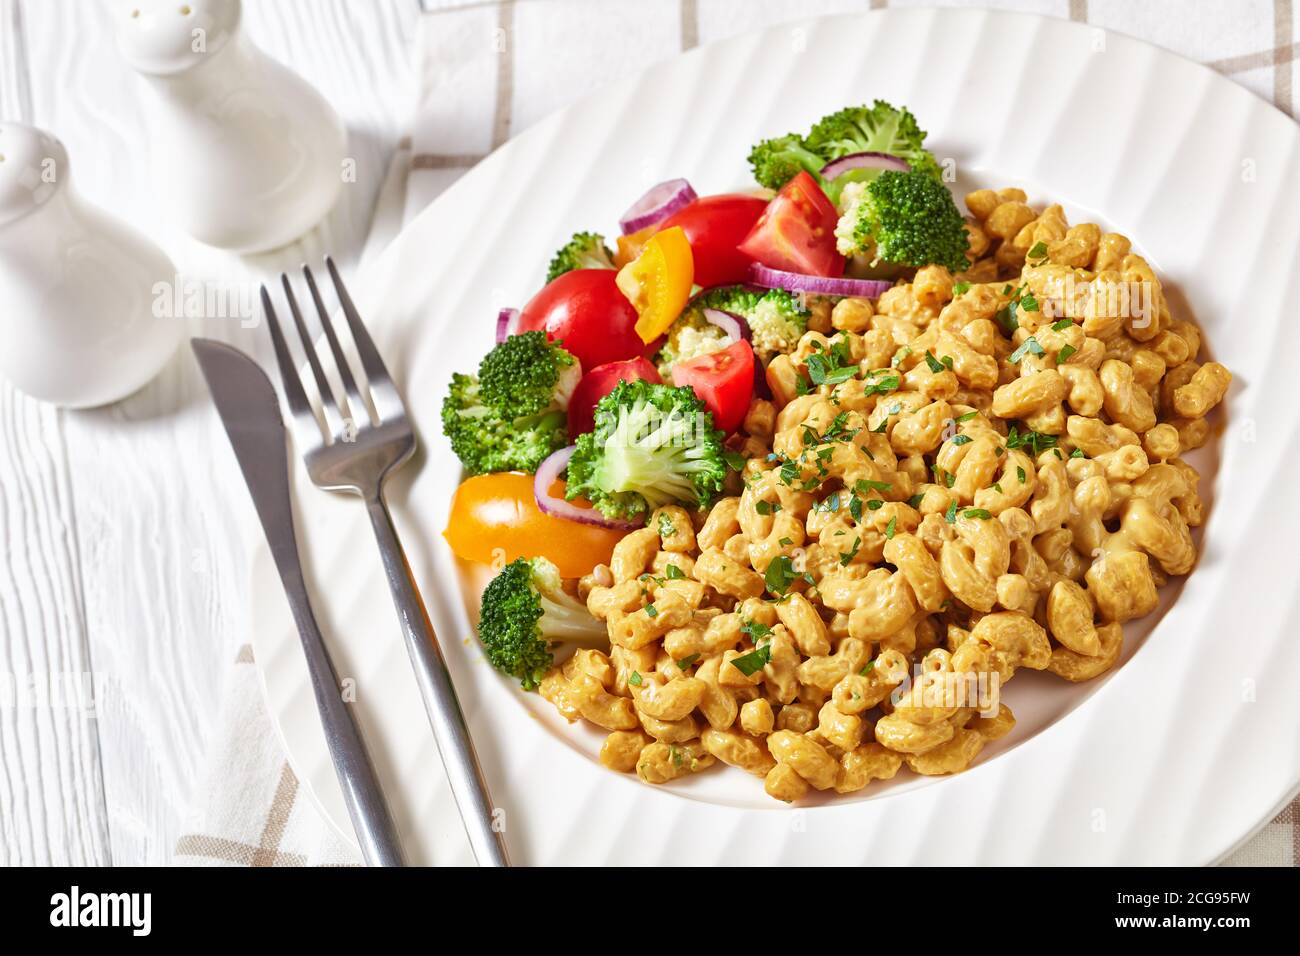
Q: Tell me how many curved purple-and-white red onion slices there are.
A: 6